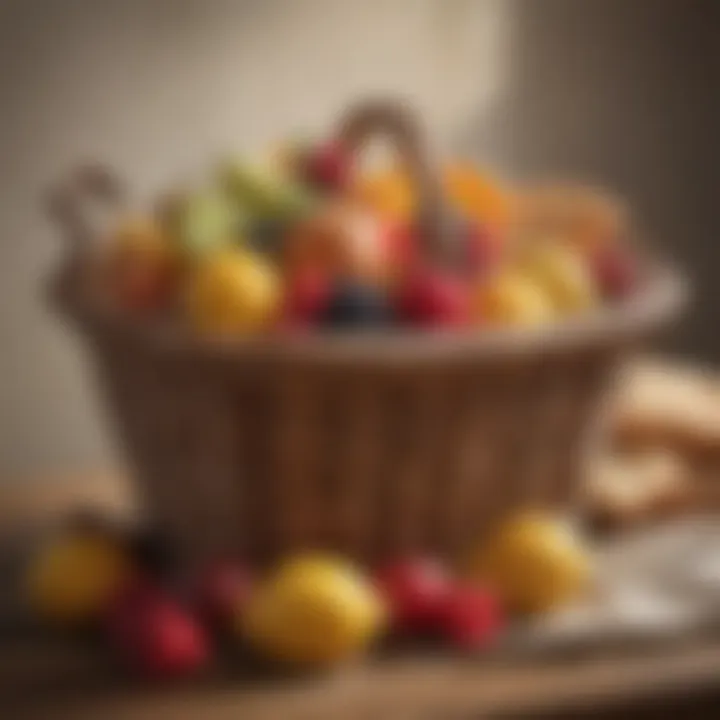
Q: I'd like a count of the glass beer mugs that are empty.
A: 0